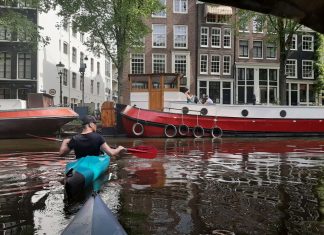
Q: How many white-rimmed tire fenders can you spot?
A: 5